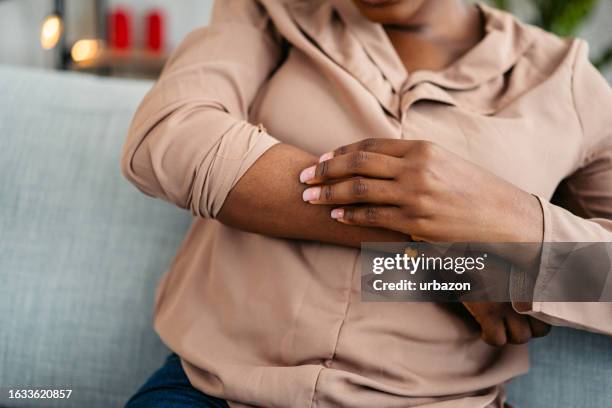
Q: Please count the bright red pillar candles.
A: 2